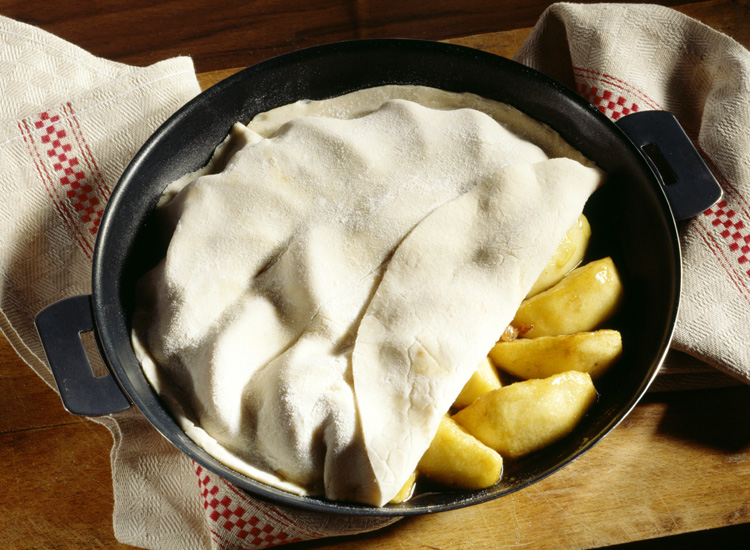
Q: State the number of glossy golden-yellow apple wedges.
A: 7